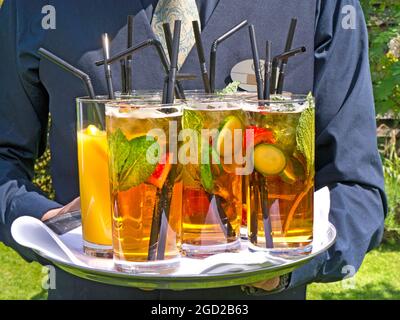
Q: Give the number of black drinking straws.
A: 14